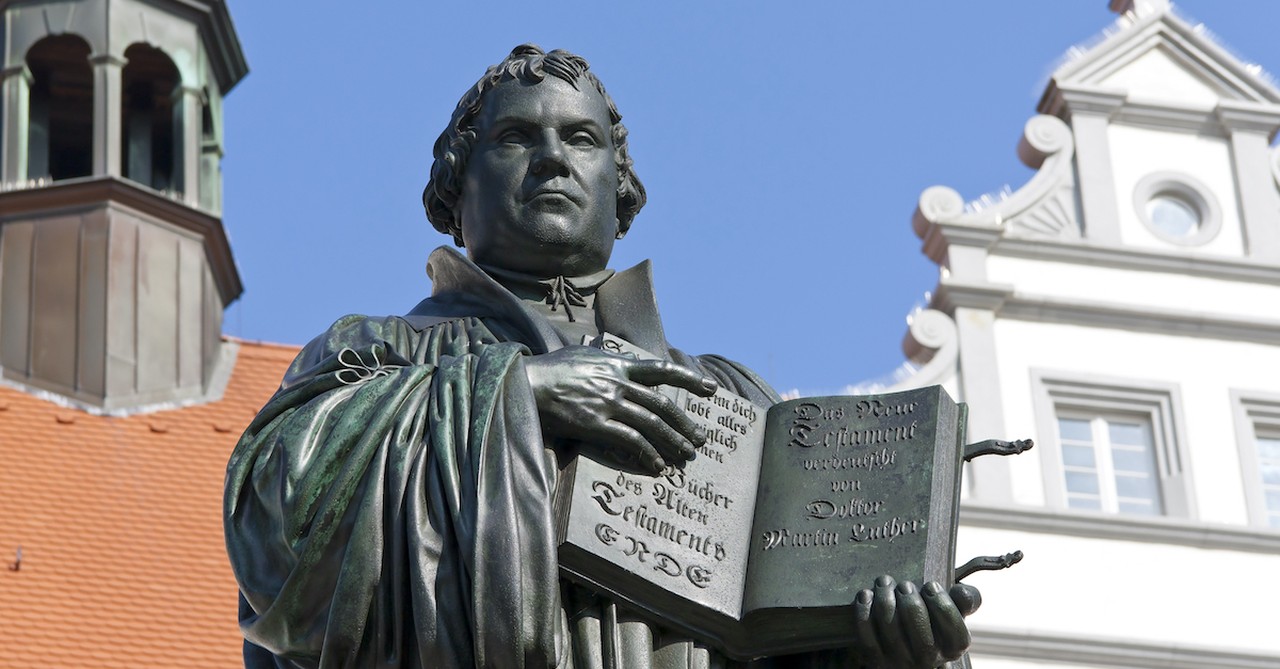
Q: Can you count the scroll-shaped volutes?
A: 3